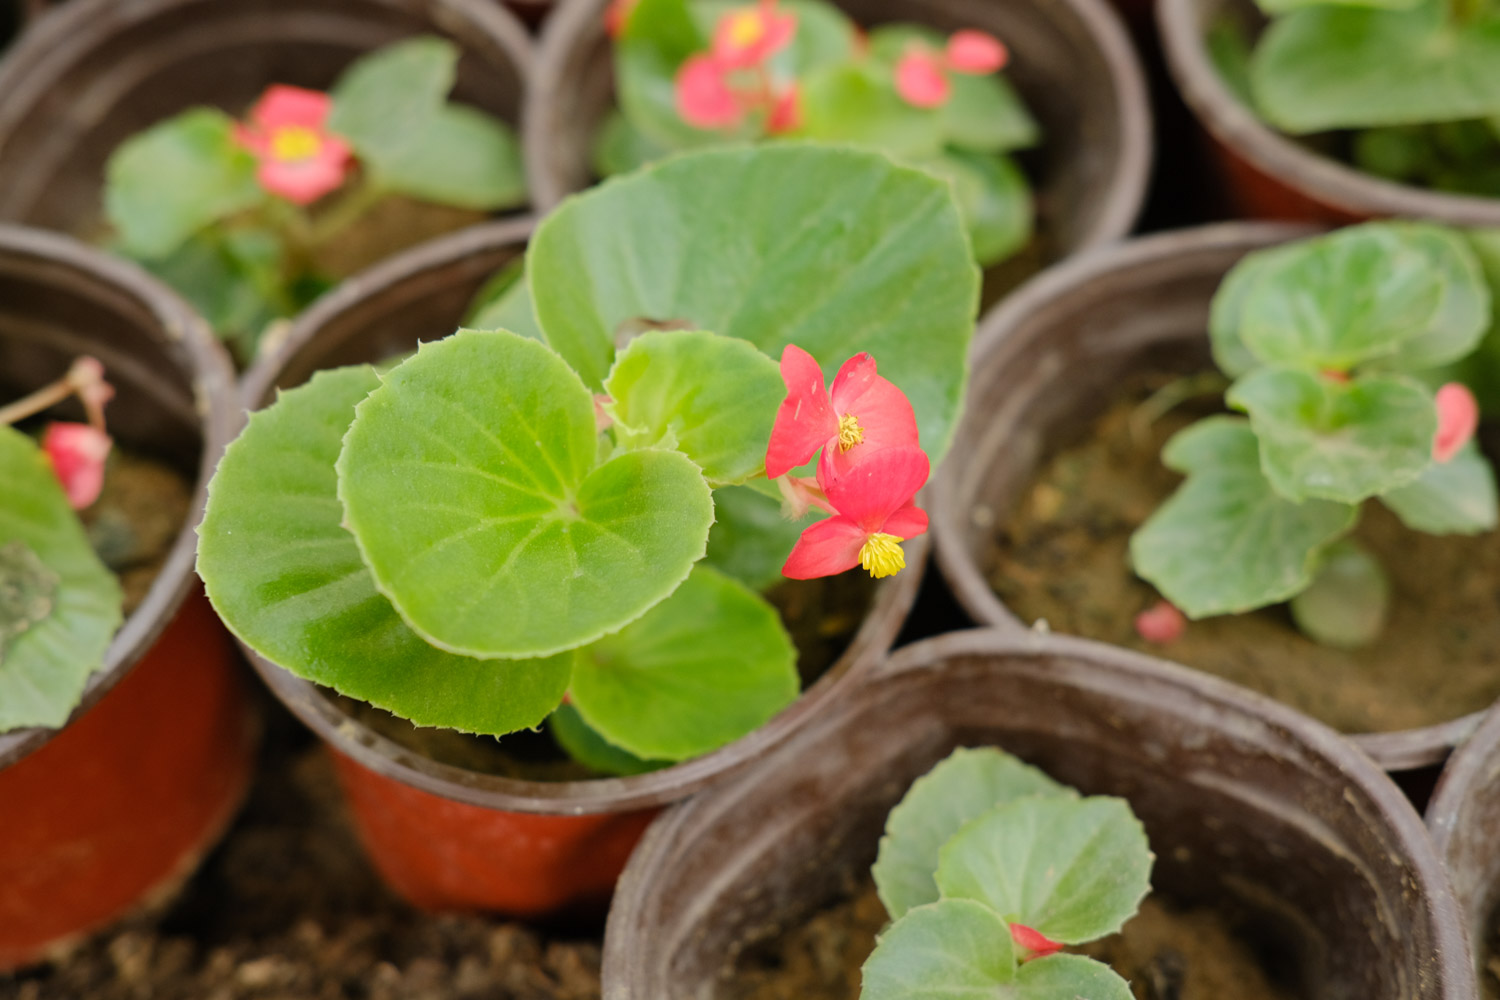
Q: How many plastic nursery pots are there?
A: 8